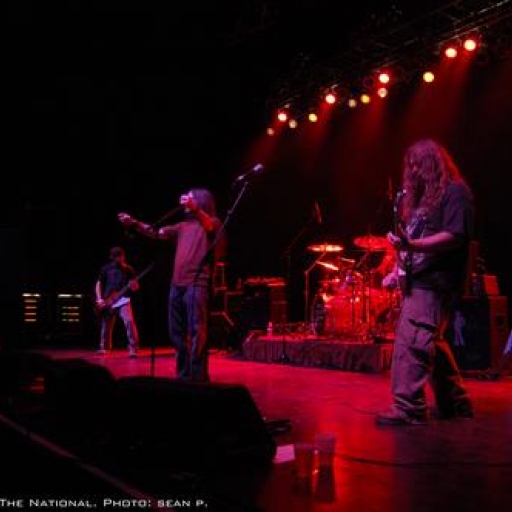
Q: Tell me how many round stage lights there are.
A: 12